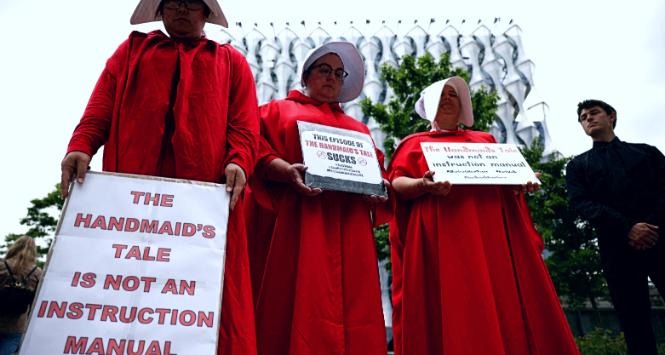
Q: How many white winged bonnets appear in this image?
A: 3